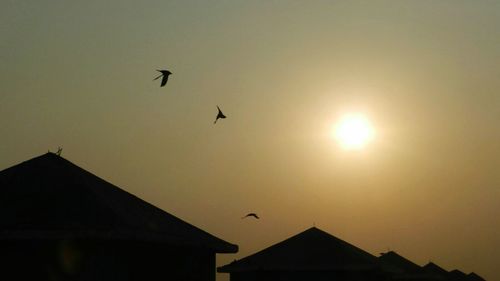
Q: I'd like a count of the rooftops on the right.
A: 5